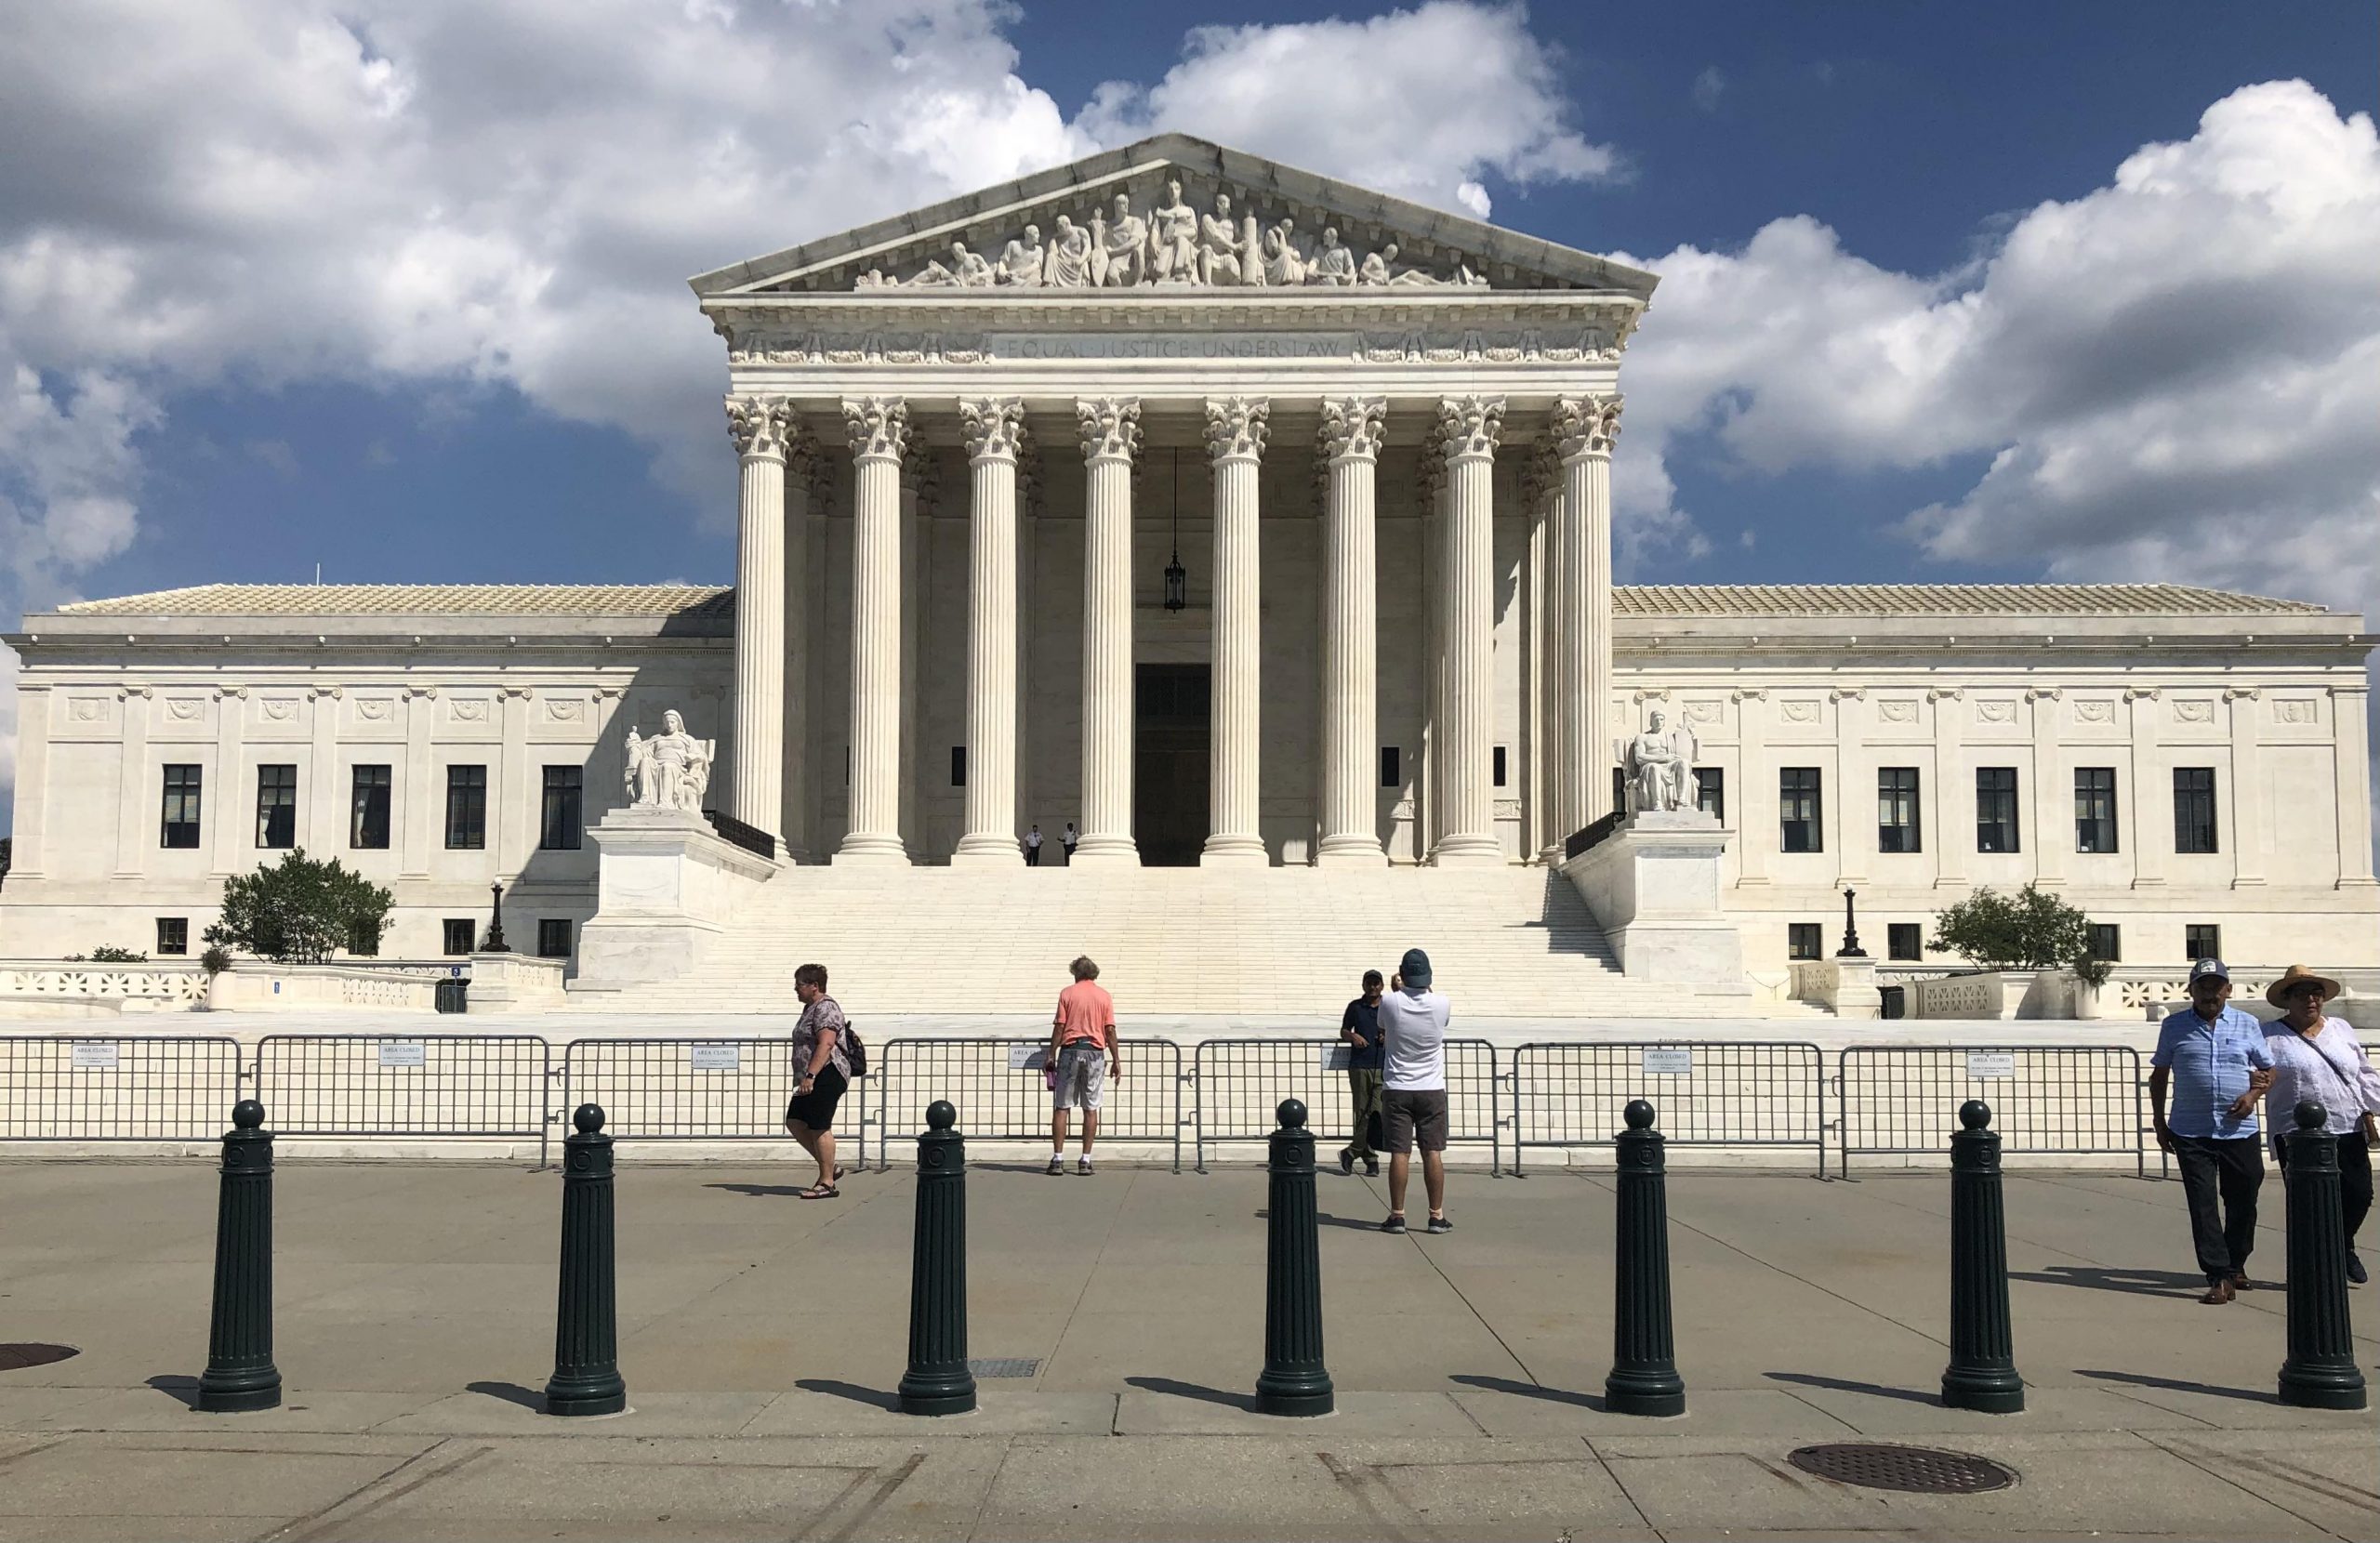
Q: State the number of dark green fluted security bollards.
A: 7